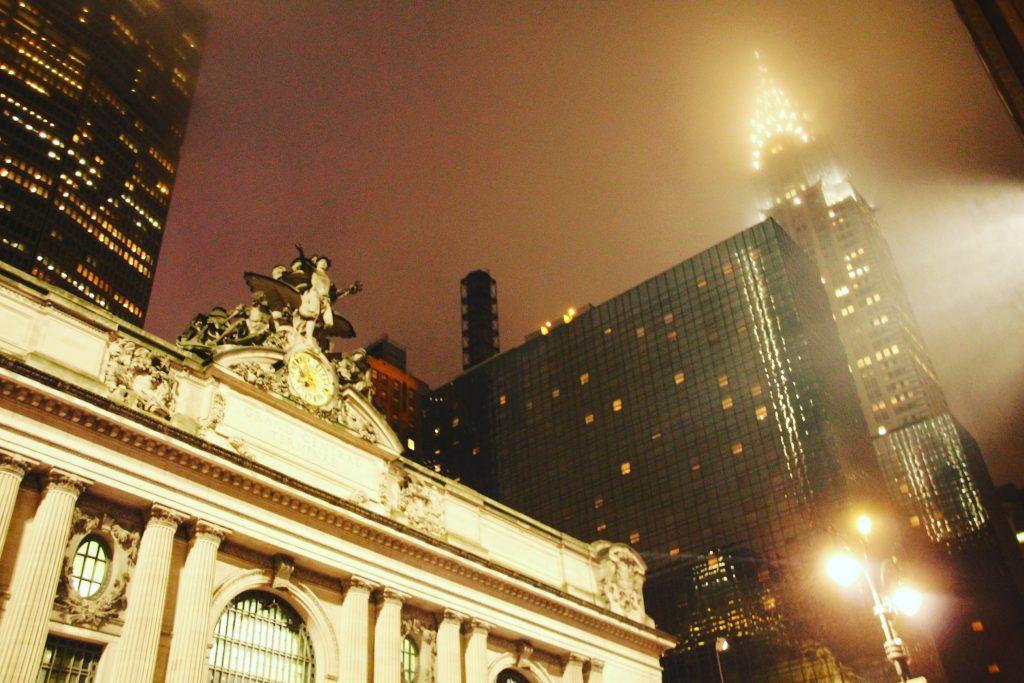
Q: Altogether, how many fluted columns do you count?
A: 10